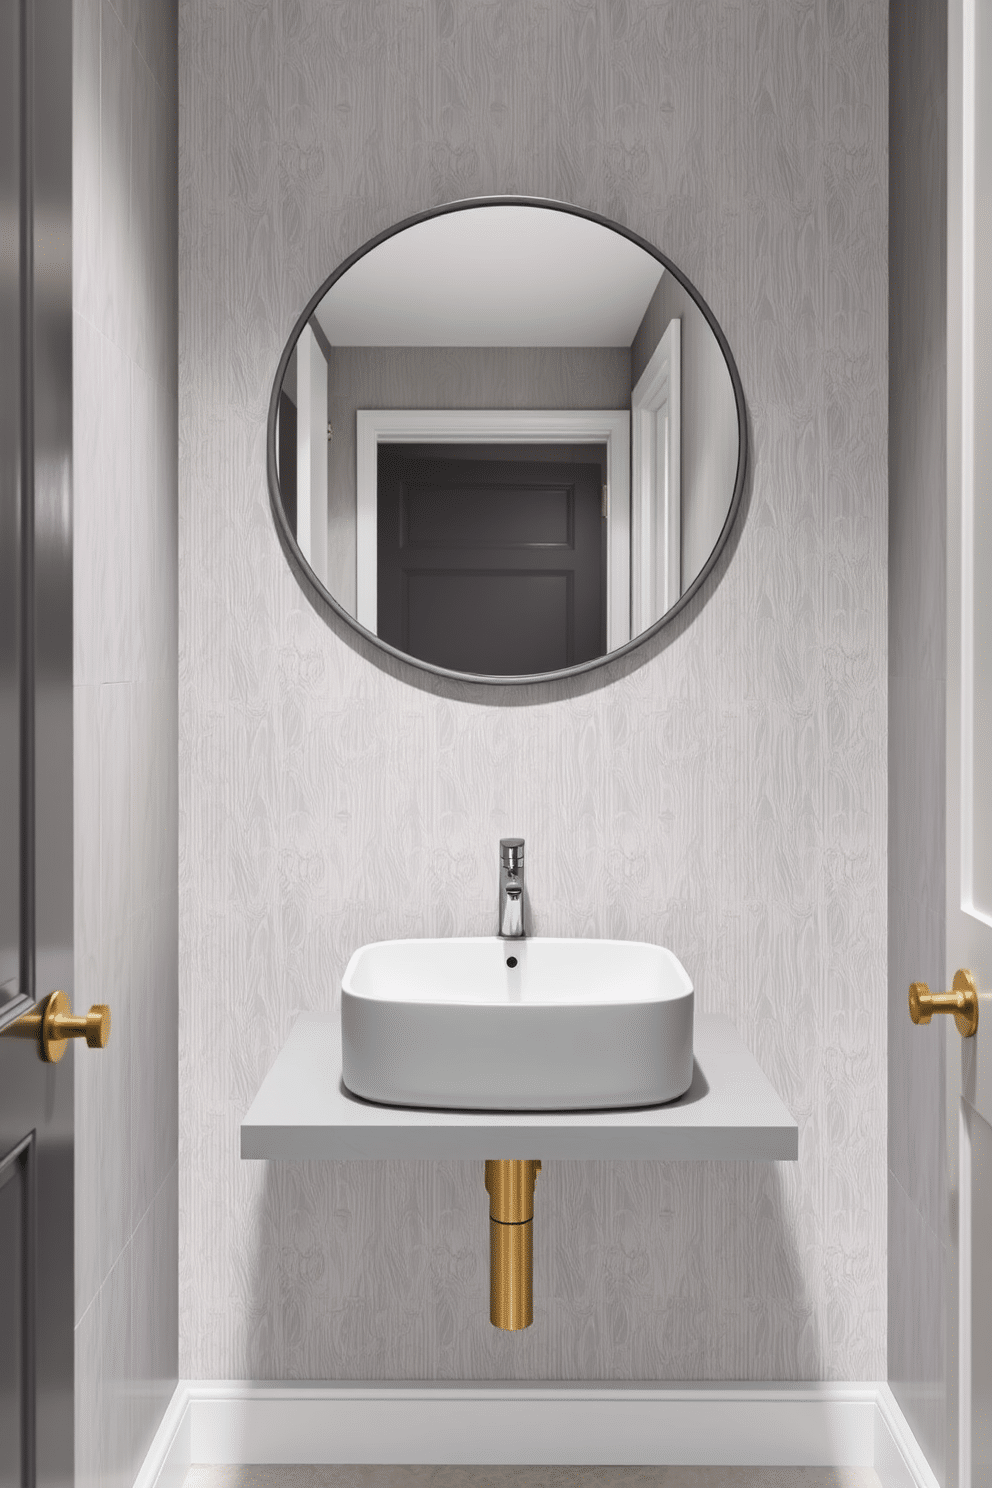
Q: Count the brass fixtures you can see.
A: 3